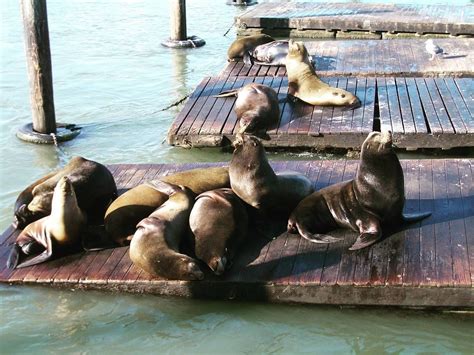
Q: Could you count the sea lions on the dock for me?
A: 11